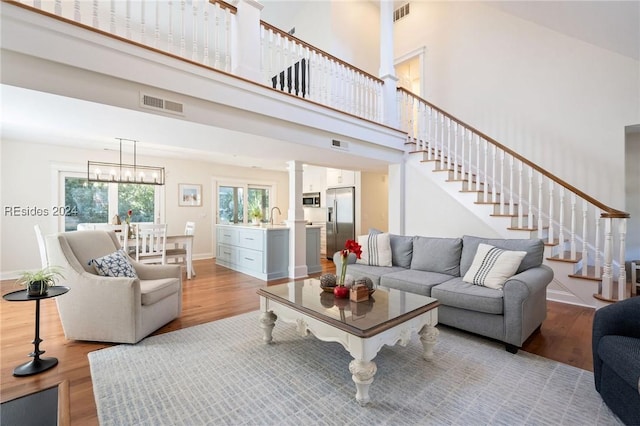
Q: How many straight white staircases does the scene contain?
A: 1